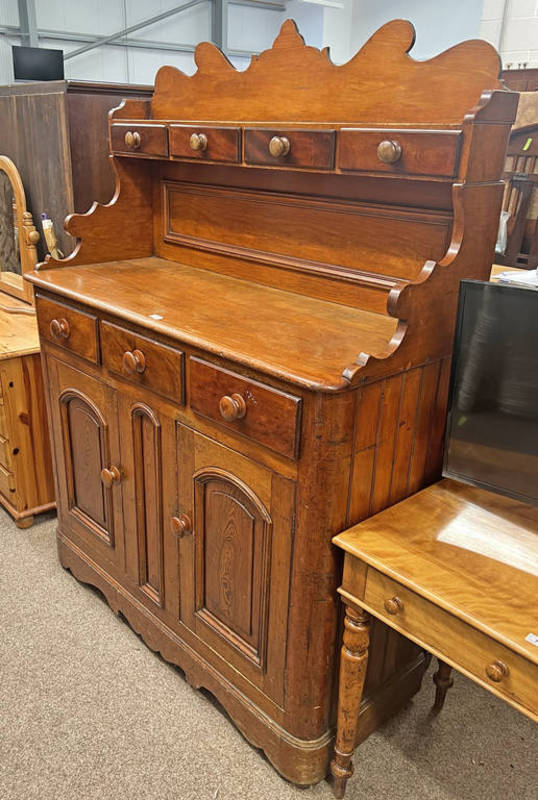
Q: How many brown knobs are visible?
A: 11